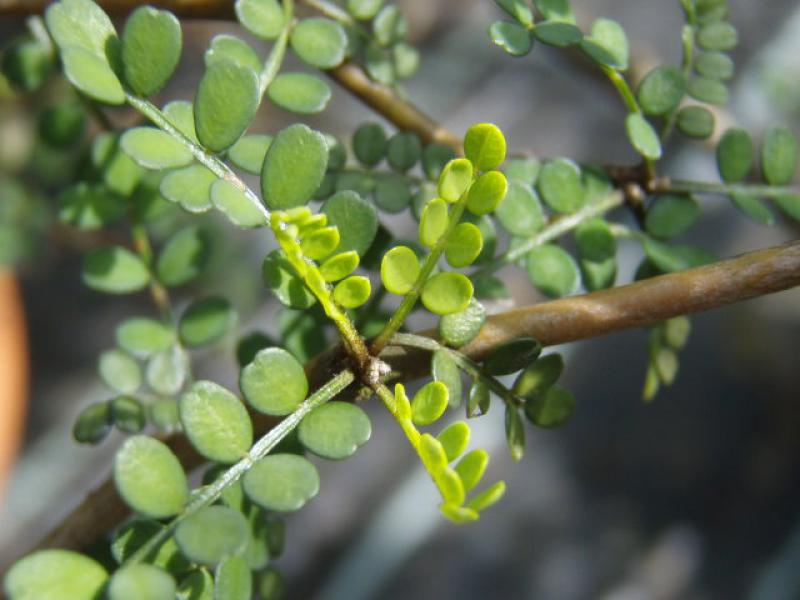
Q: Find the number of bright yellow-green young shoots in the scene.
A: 3